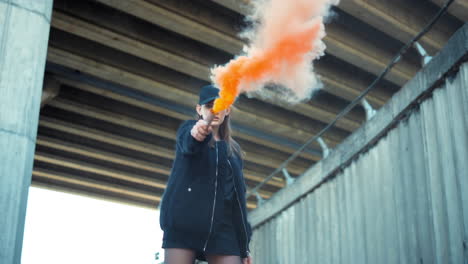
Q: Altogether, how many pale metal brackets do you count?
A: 5